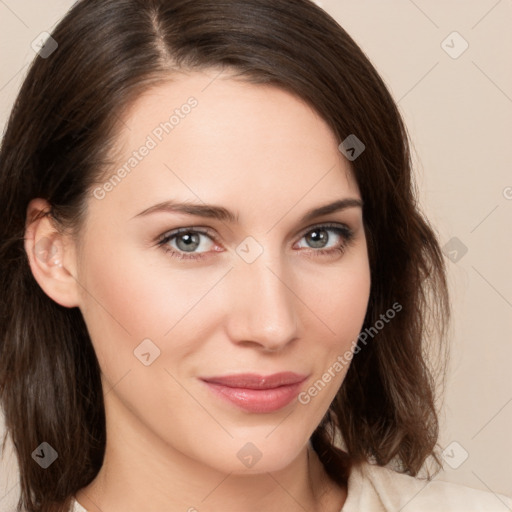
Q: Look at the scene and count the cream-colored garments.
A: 1